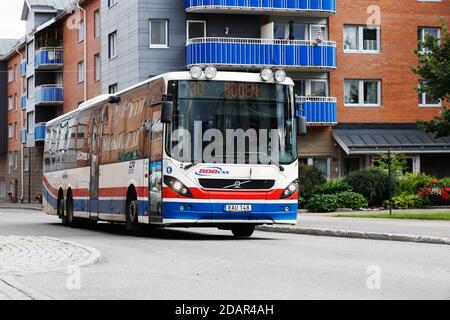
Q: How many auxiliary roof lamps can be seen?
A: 4